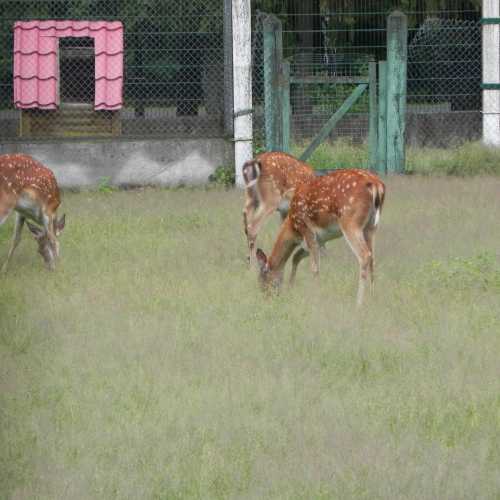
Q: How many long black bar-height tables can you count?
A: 0